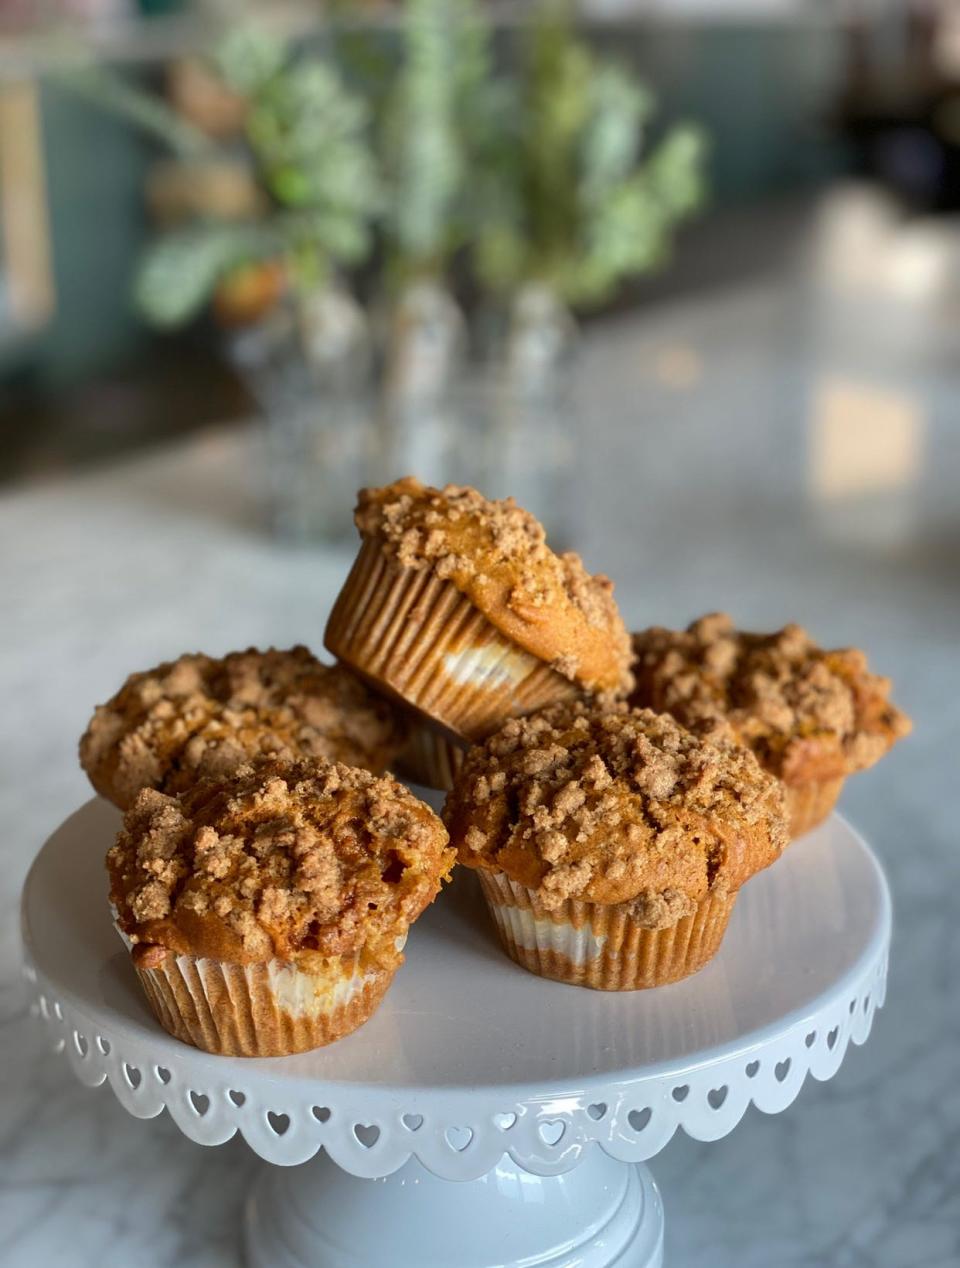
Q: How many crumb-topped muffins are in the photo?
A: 5